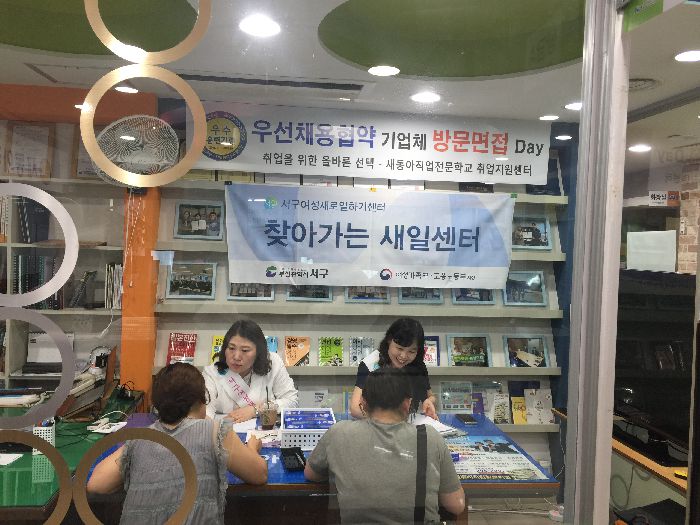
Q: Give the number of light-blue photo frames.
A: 11